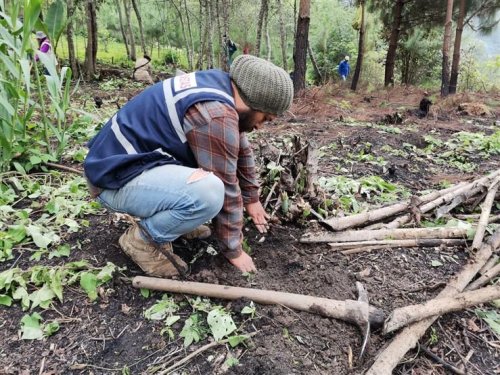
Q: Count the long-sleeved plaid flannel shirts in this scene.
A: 1